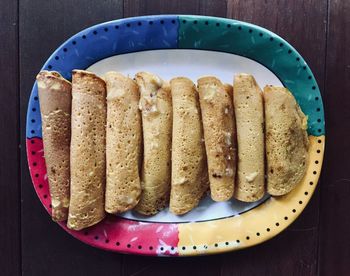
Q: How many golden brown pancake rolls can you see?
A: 8